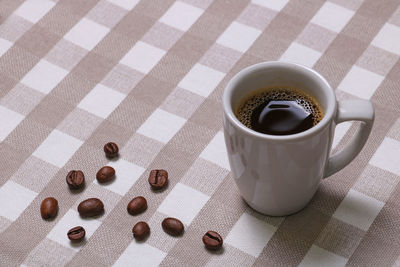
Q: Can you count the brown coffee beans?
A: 11